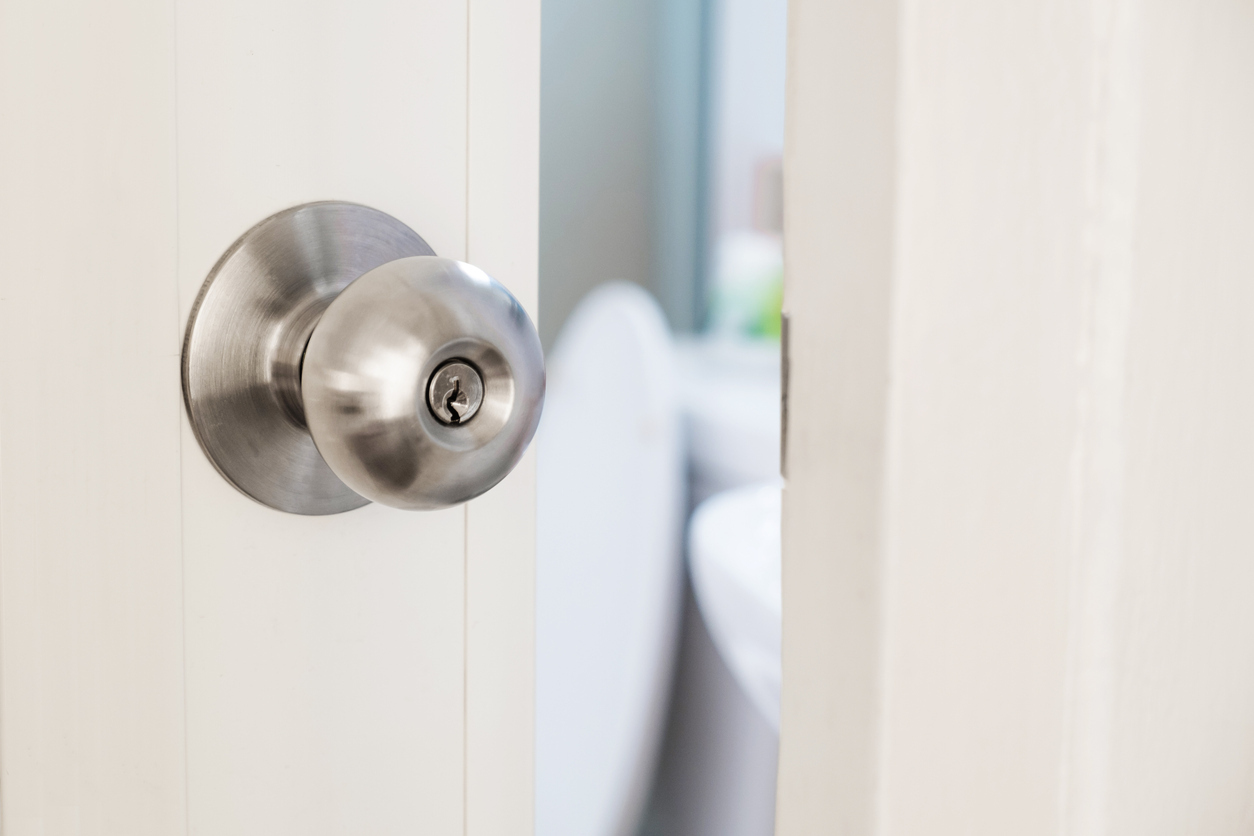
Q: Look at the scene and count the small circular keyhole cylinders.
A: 1